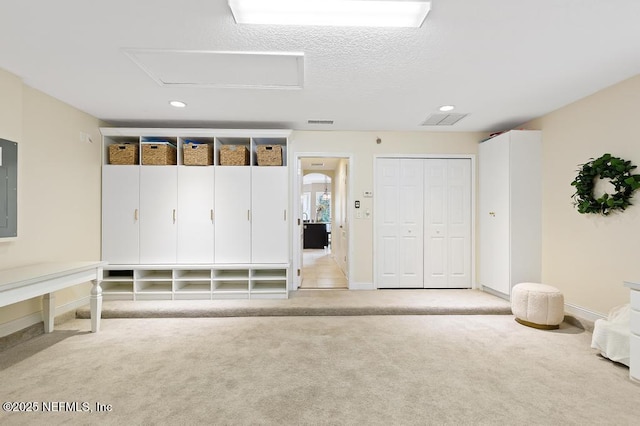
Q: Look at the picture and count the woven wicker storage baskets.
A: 5